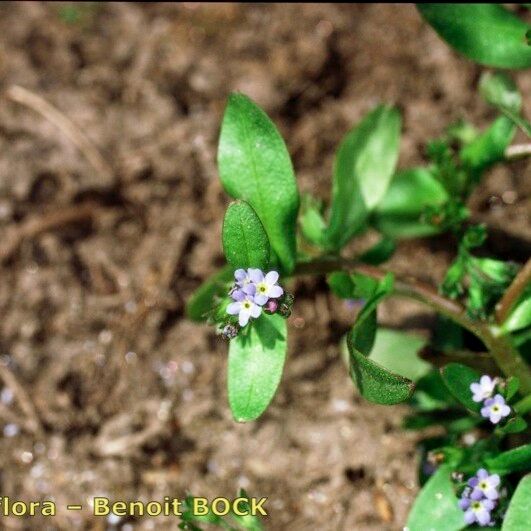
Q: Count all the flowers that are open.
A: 7